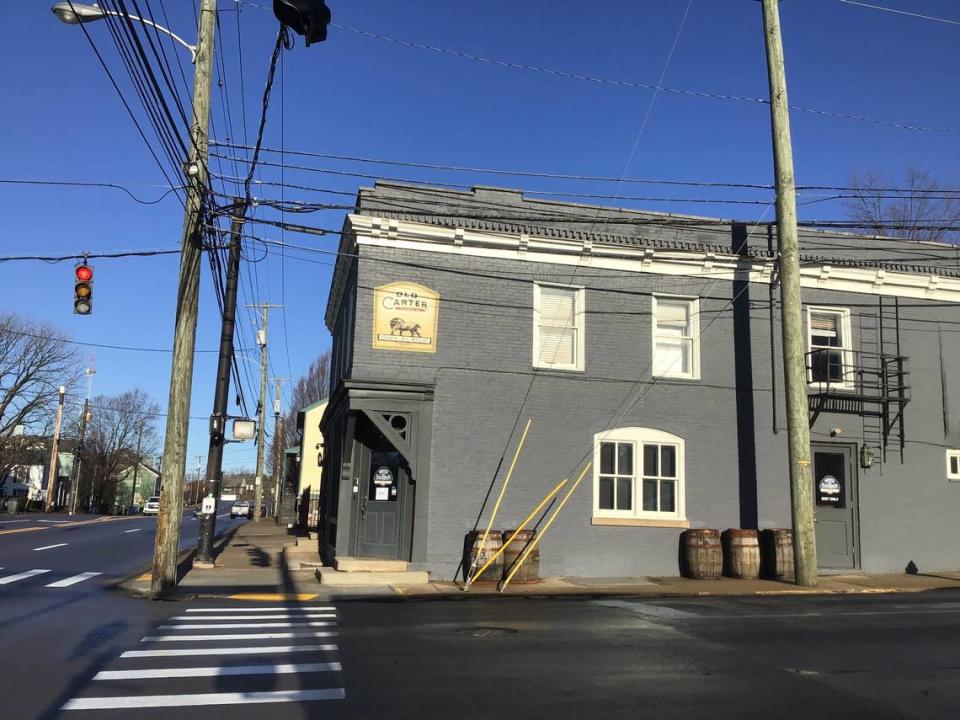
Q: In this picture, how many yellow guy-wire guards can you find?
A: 3